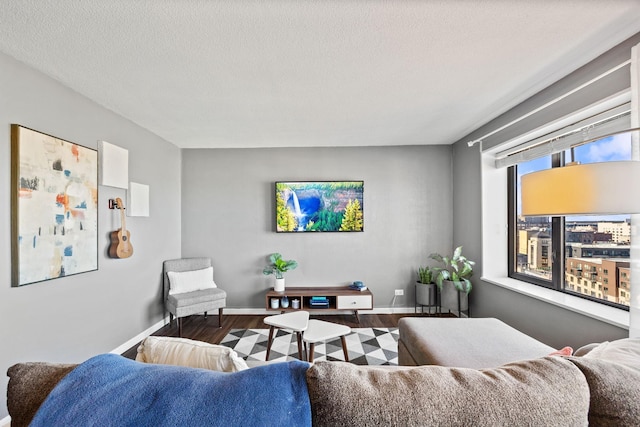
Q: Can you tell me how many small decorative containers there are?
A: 3